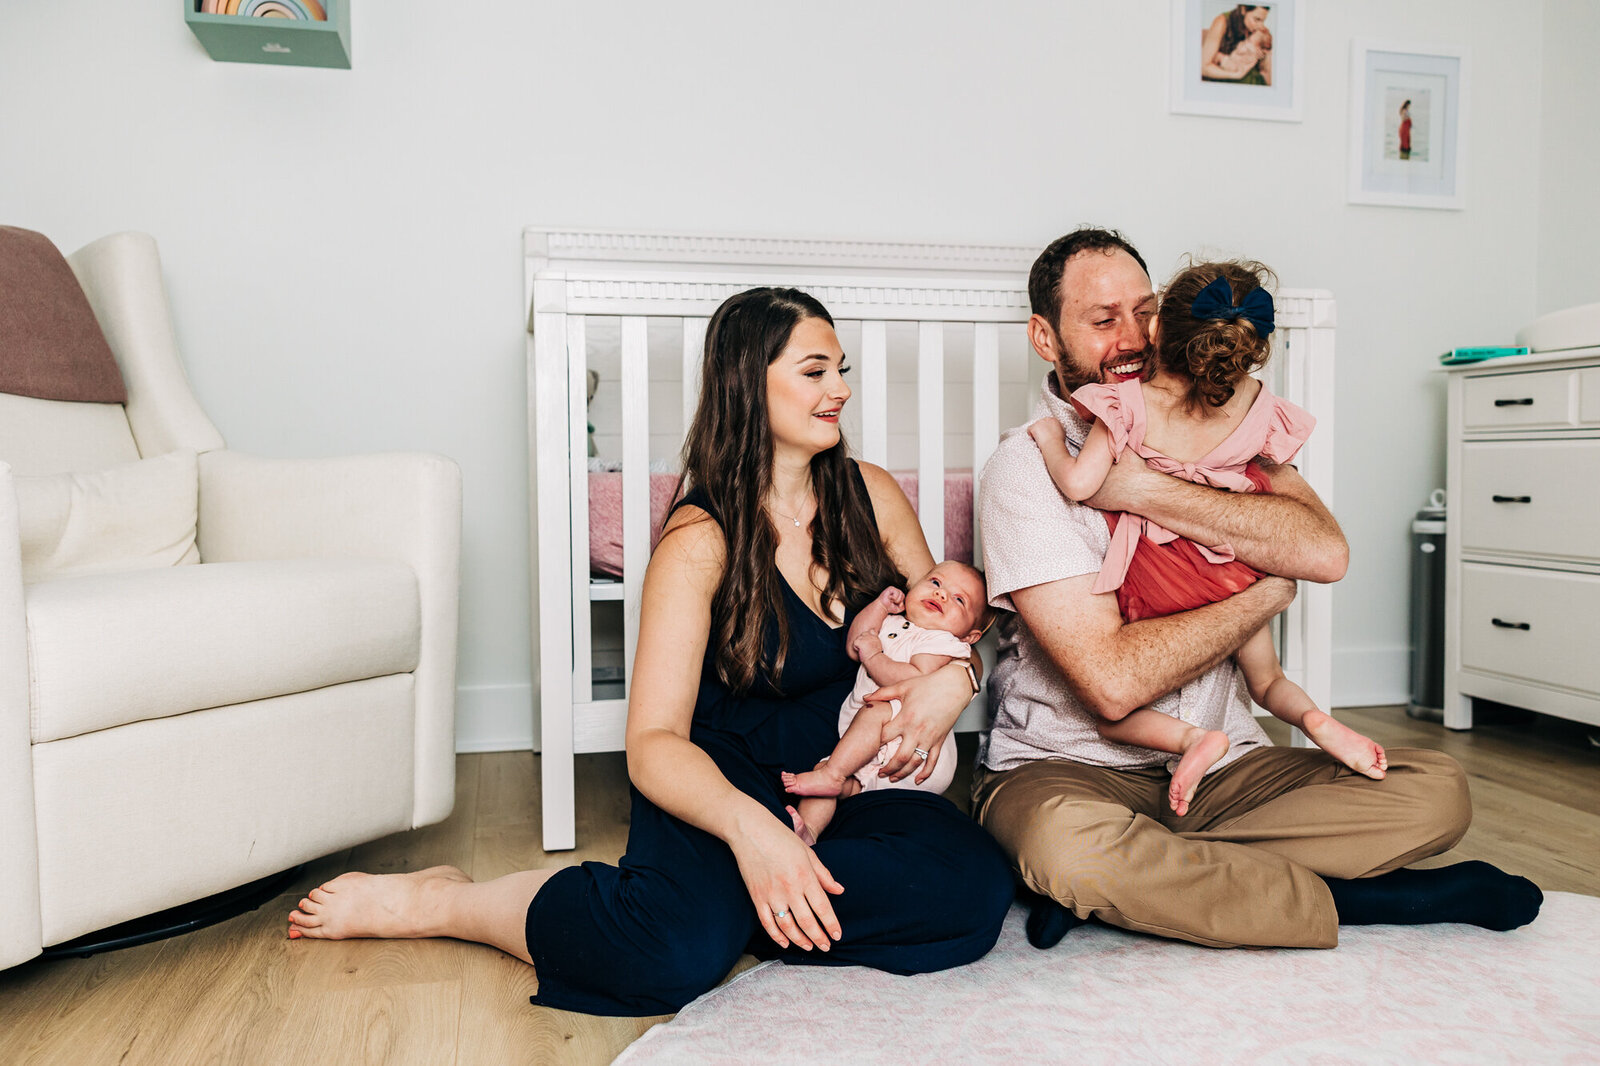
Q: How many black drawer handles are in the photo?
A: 3